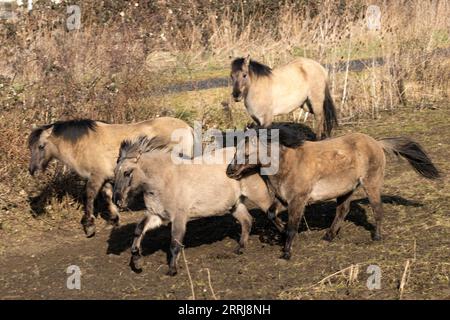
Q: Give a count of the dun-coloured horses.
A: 4